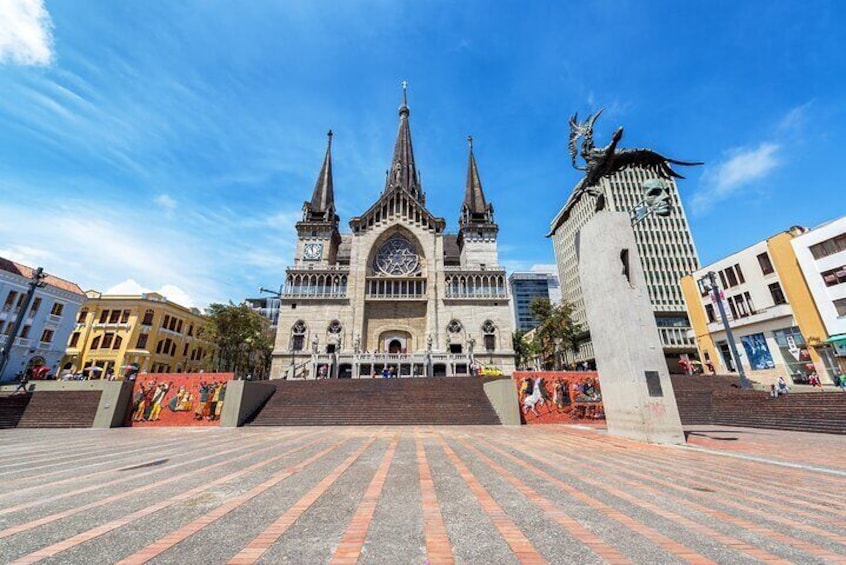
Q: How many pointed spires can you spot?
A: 3